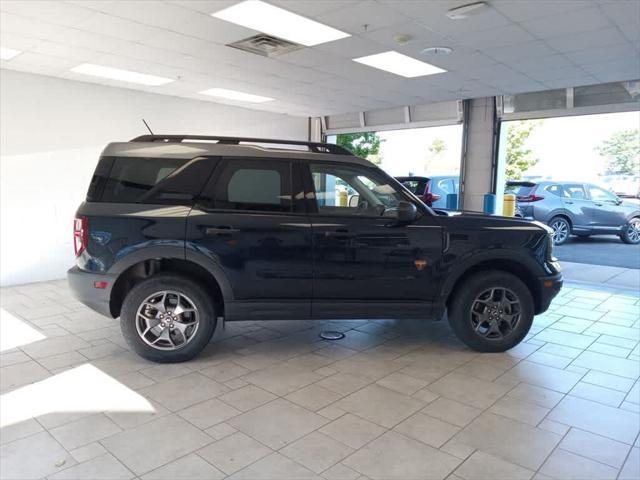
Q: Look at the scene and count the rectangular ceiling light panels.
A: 5